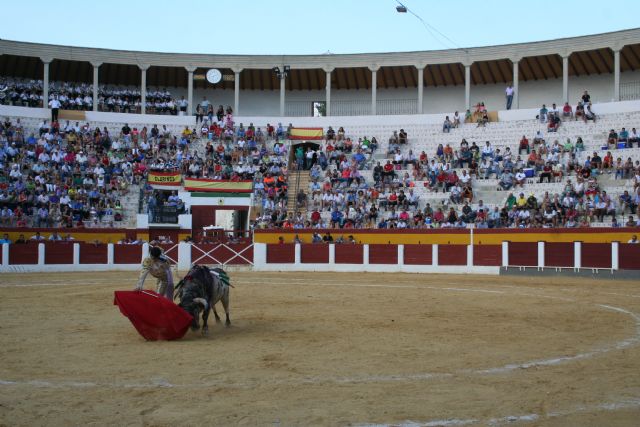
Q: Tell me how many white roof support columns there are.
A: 13